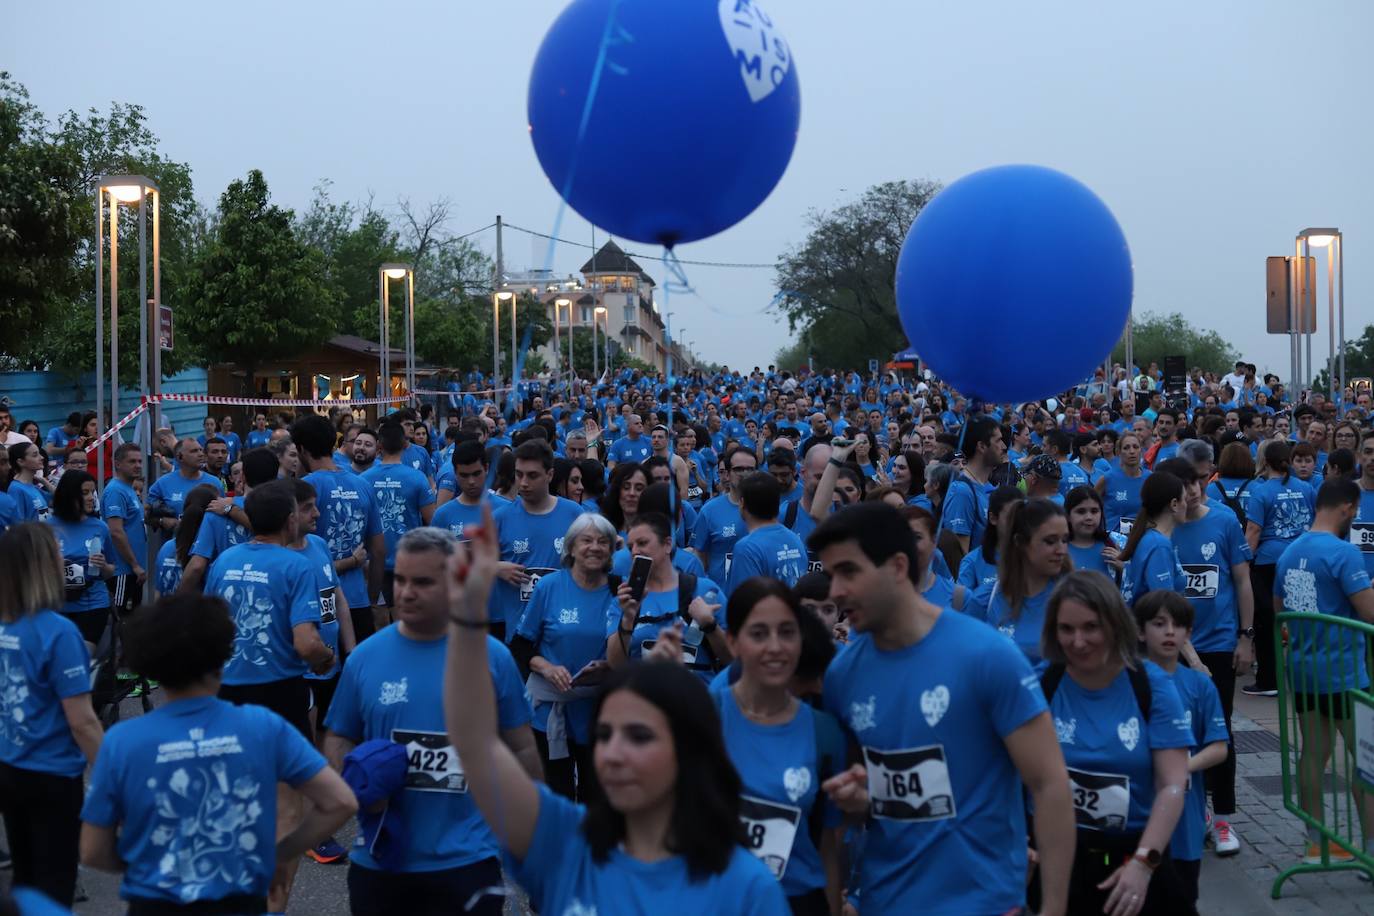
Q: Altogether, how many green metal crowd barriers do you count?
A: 1